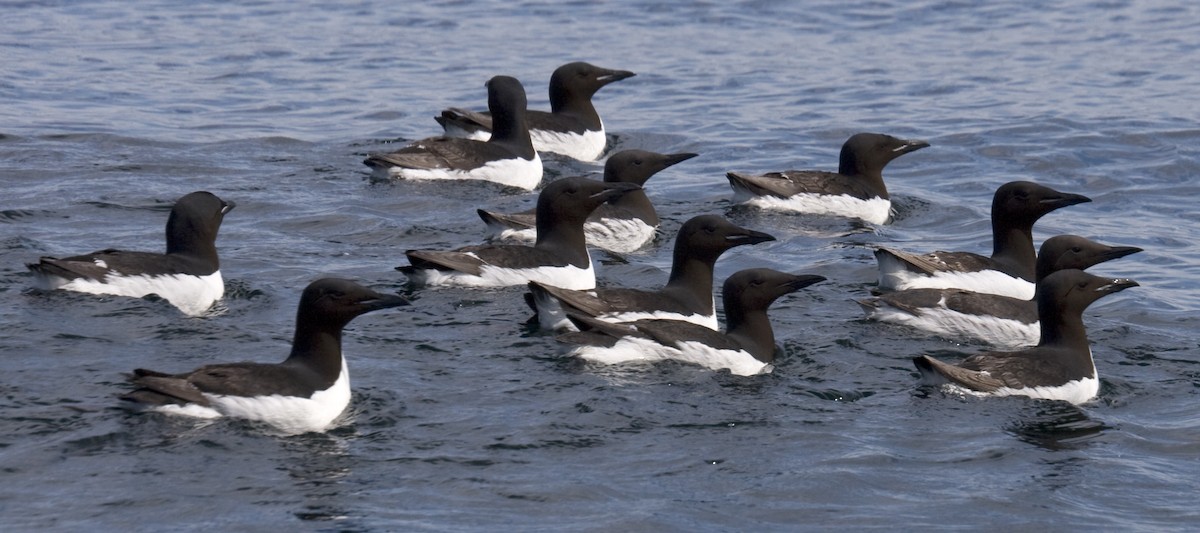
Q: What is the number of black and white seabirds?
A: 12